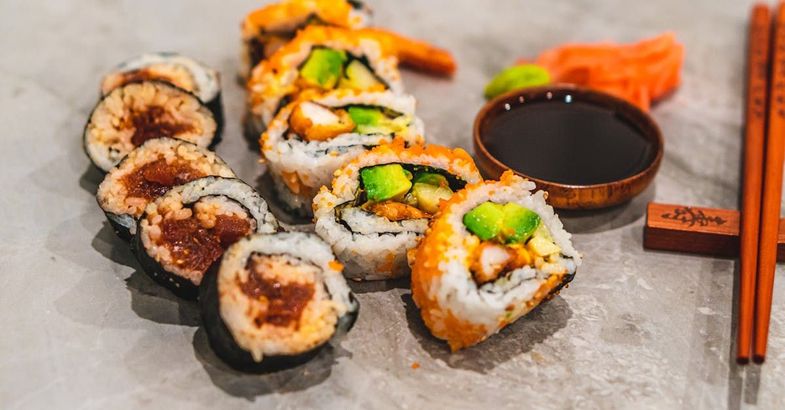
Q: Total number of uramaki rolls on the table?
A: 5